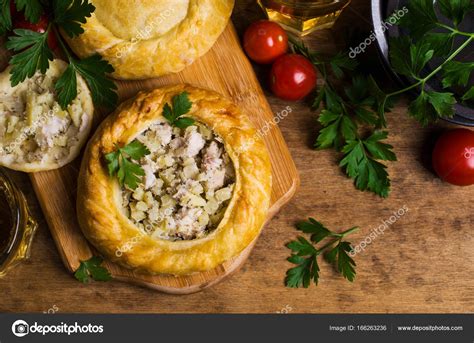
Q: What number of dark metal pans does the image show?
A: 1